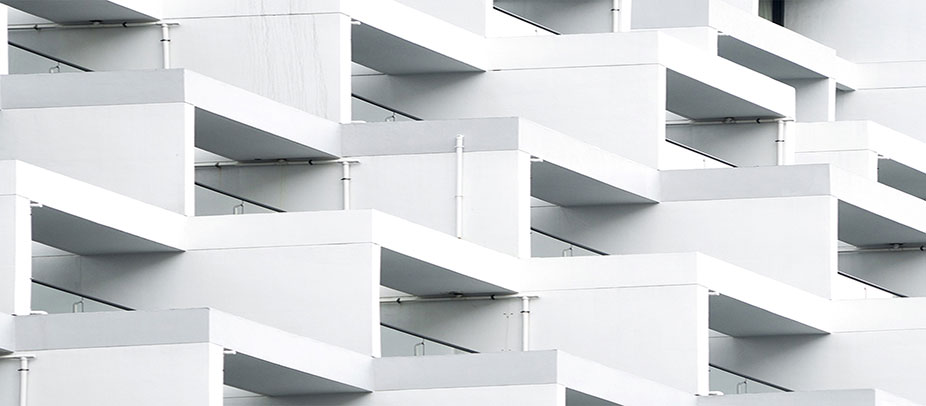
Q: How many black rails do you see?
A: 10